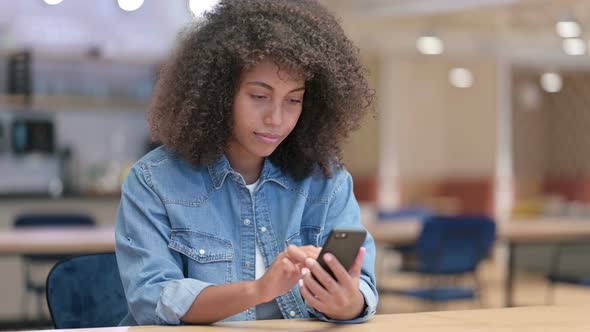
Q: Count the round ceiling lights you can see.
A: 8